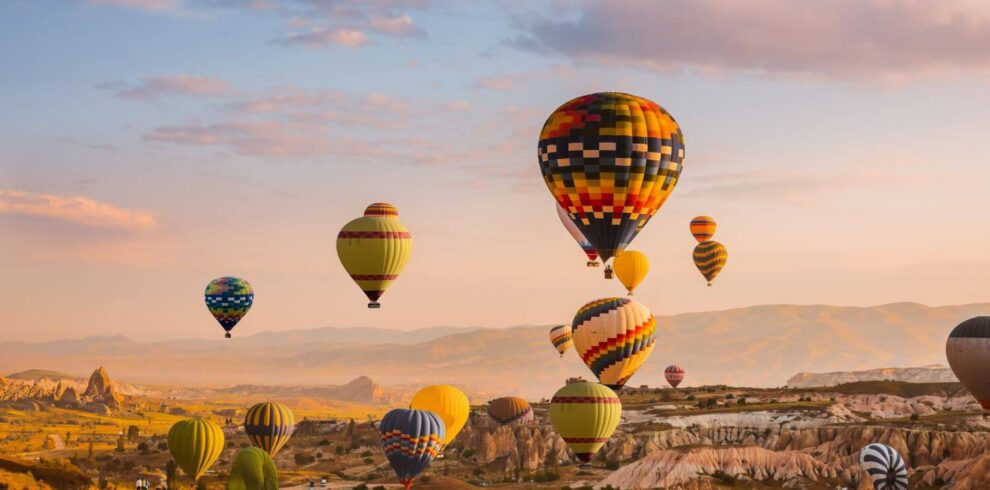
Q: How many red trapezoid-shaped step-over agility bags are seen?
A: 0